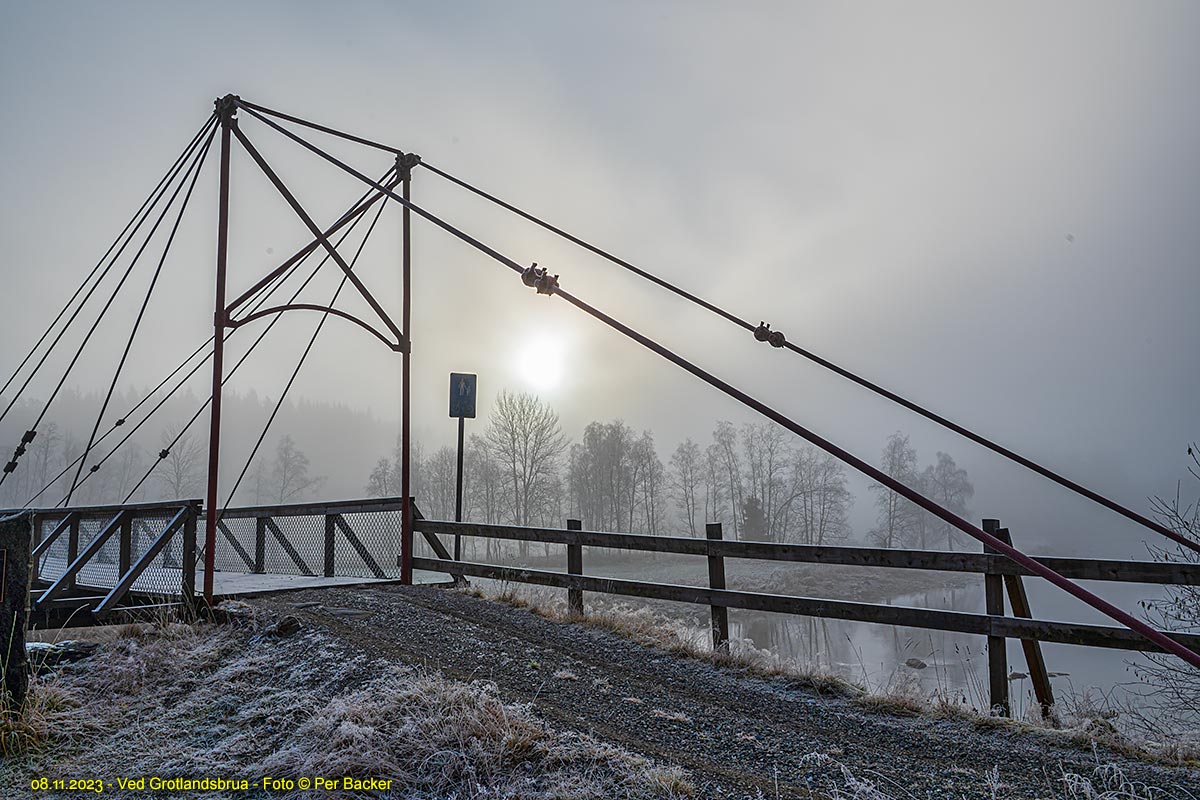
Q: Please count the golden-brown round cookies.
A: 0